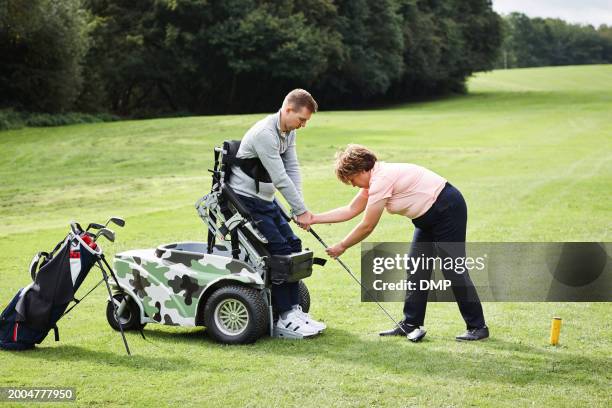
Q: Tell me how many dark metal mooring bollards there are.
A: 0